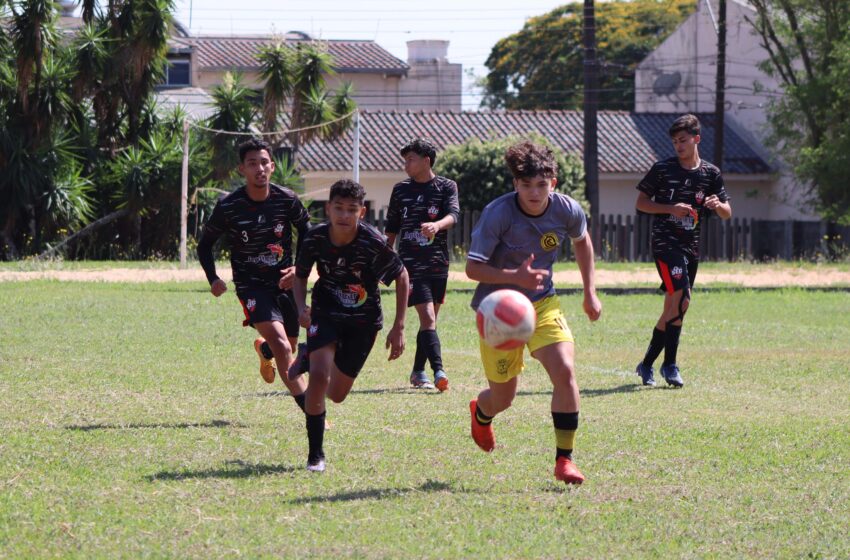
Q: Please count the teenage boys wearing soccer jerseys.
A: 5